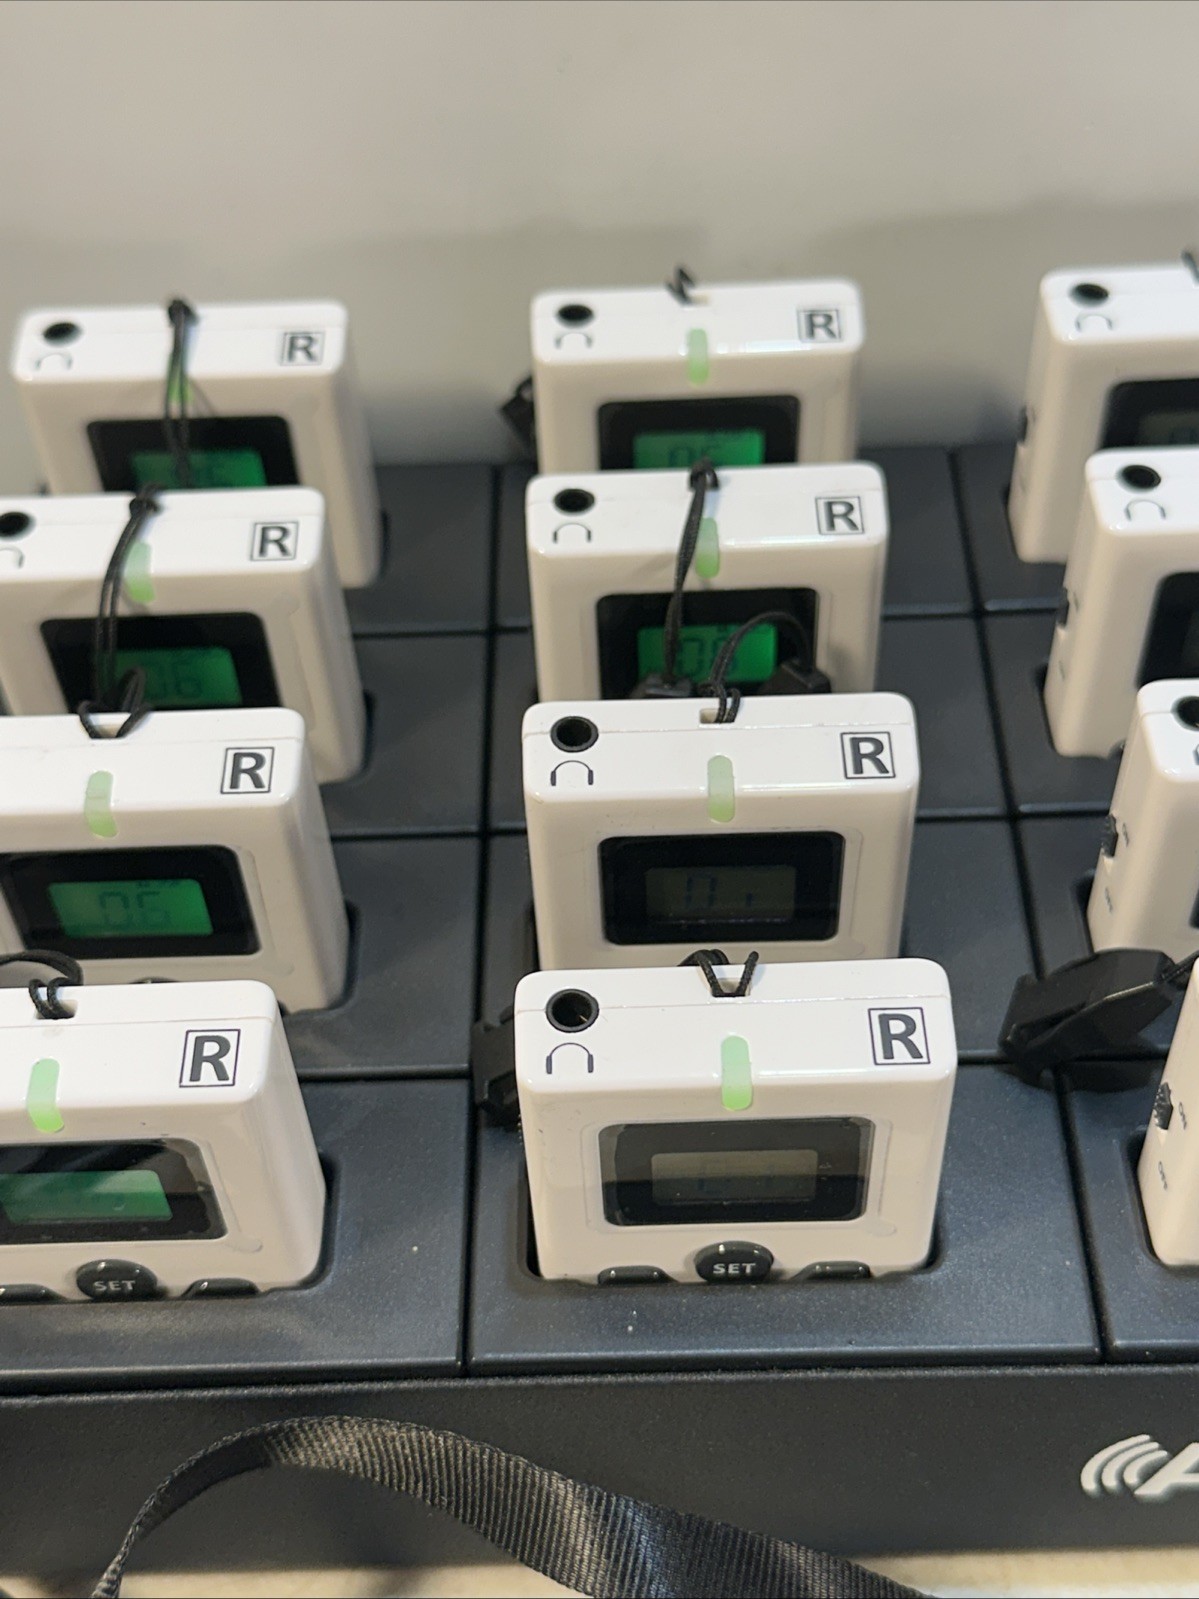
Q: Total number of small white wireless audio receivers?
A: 12